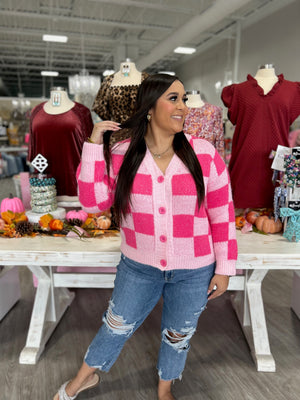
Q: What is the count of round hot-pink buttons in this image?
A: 4